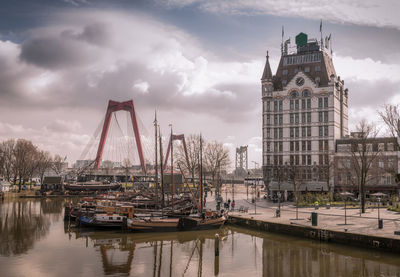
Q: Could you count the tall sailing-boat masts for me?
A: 4